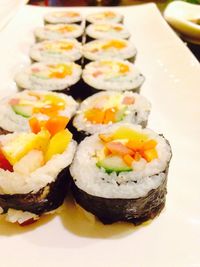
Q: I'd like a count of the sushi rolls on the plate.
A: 12